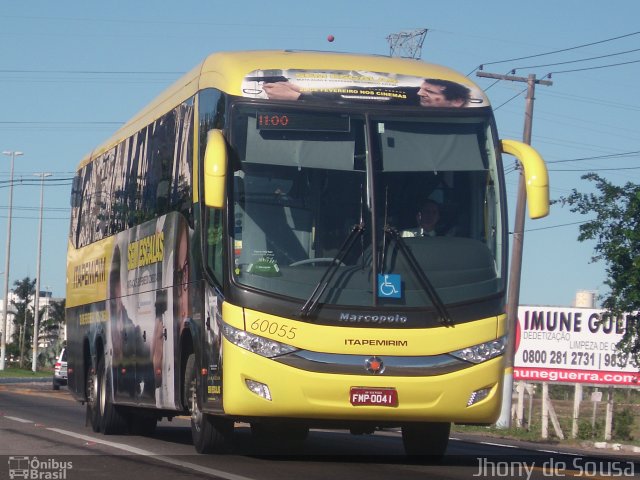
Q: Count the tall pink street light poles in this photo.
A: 2